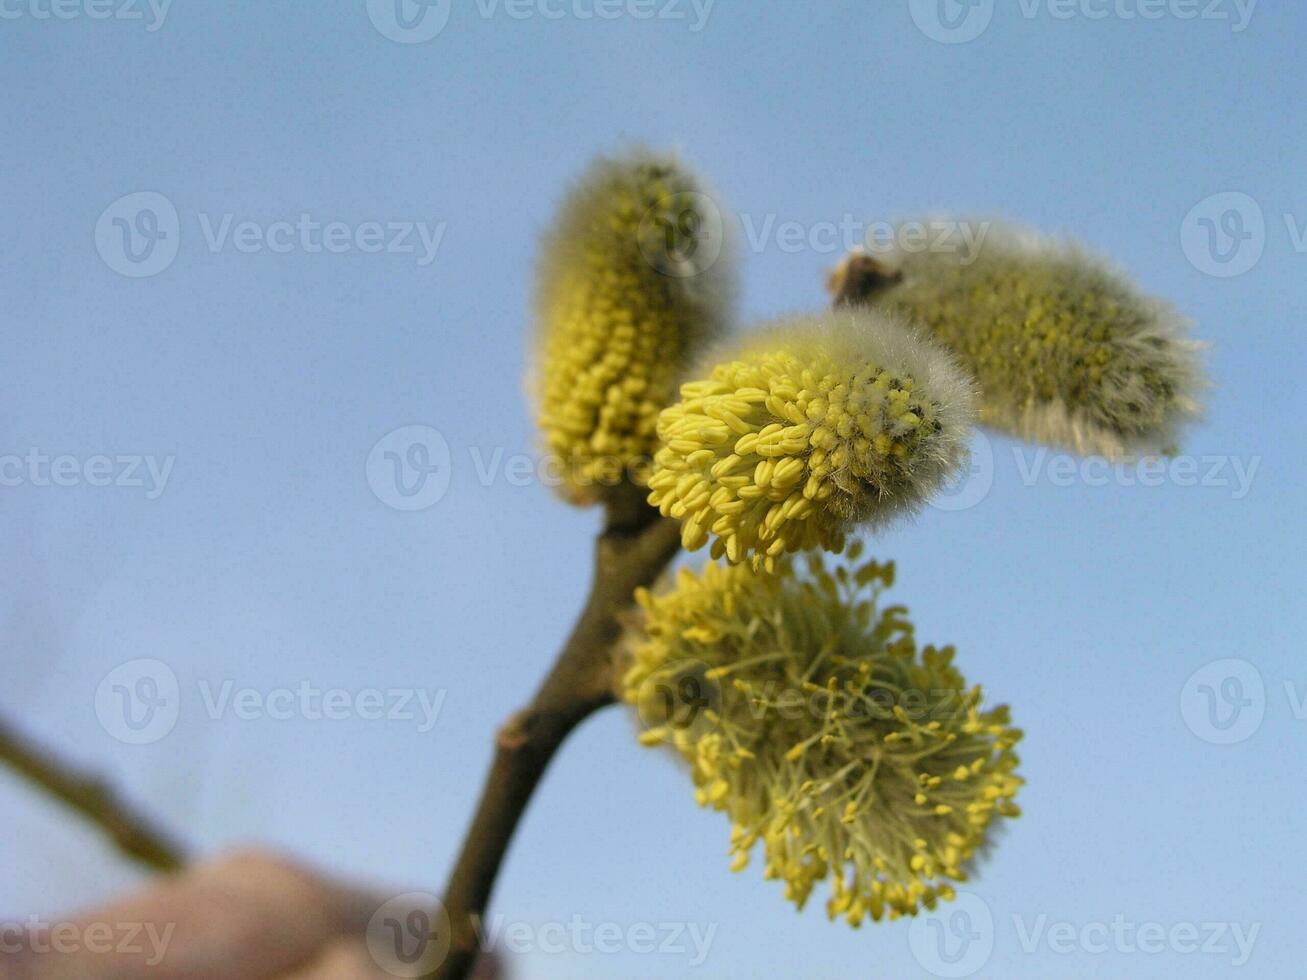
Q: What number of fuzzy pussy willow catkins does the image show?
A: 4